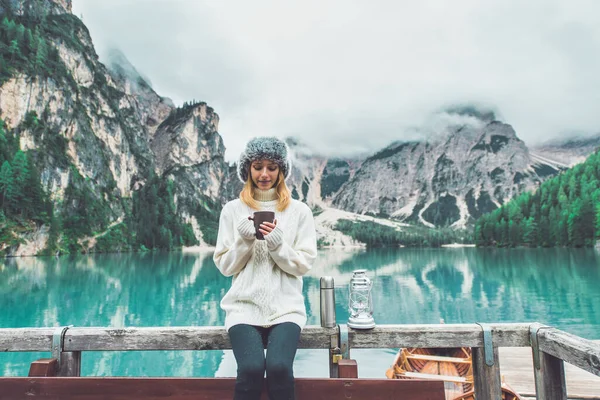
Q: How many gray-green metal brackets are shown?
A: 4